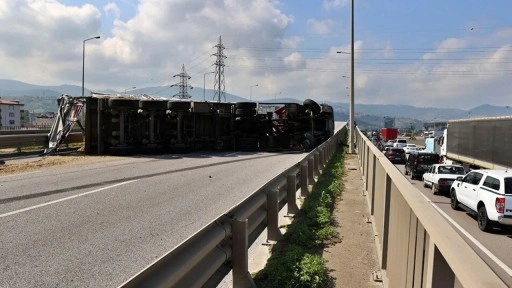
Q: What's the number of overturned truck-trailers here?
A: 1